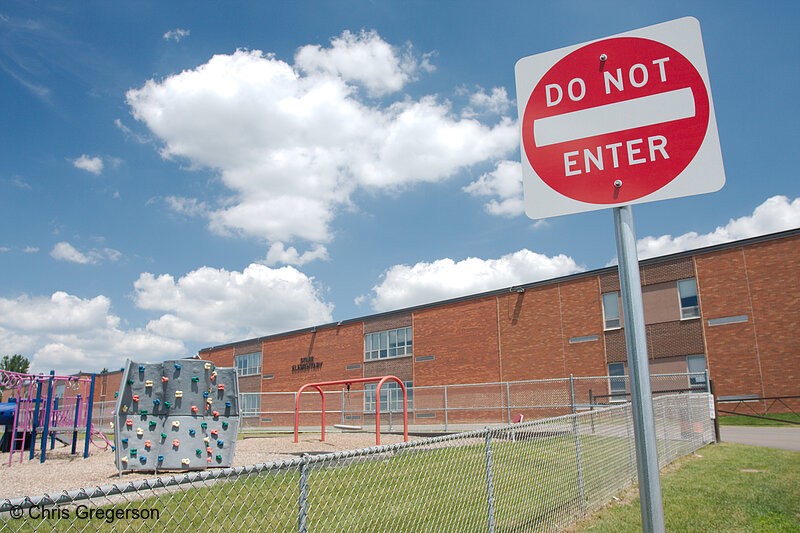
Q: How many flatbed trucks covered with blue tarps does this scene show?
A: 0